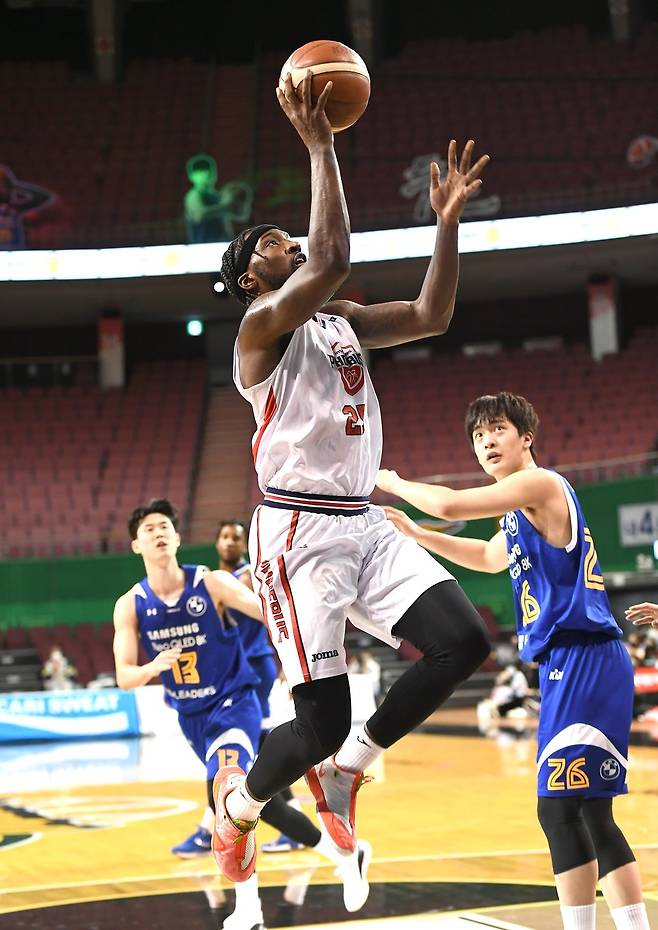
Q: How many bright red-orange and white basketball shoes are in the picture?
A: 2